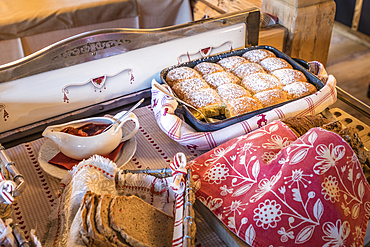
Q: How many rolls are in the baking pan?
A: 15